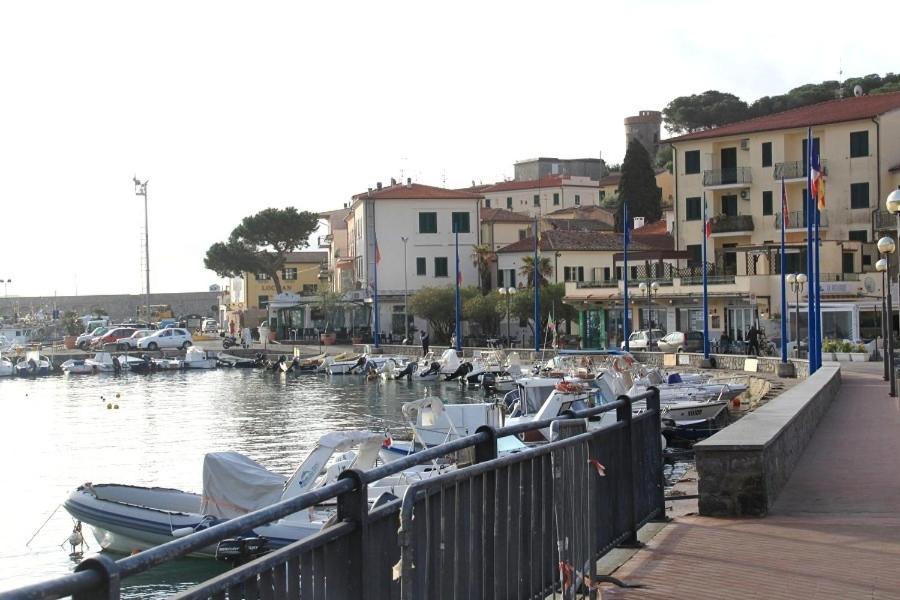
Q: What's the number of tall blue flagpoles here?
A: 8